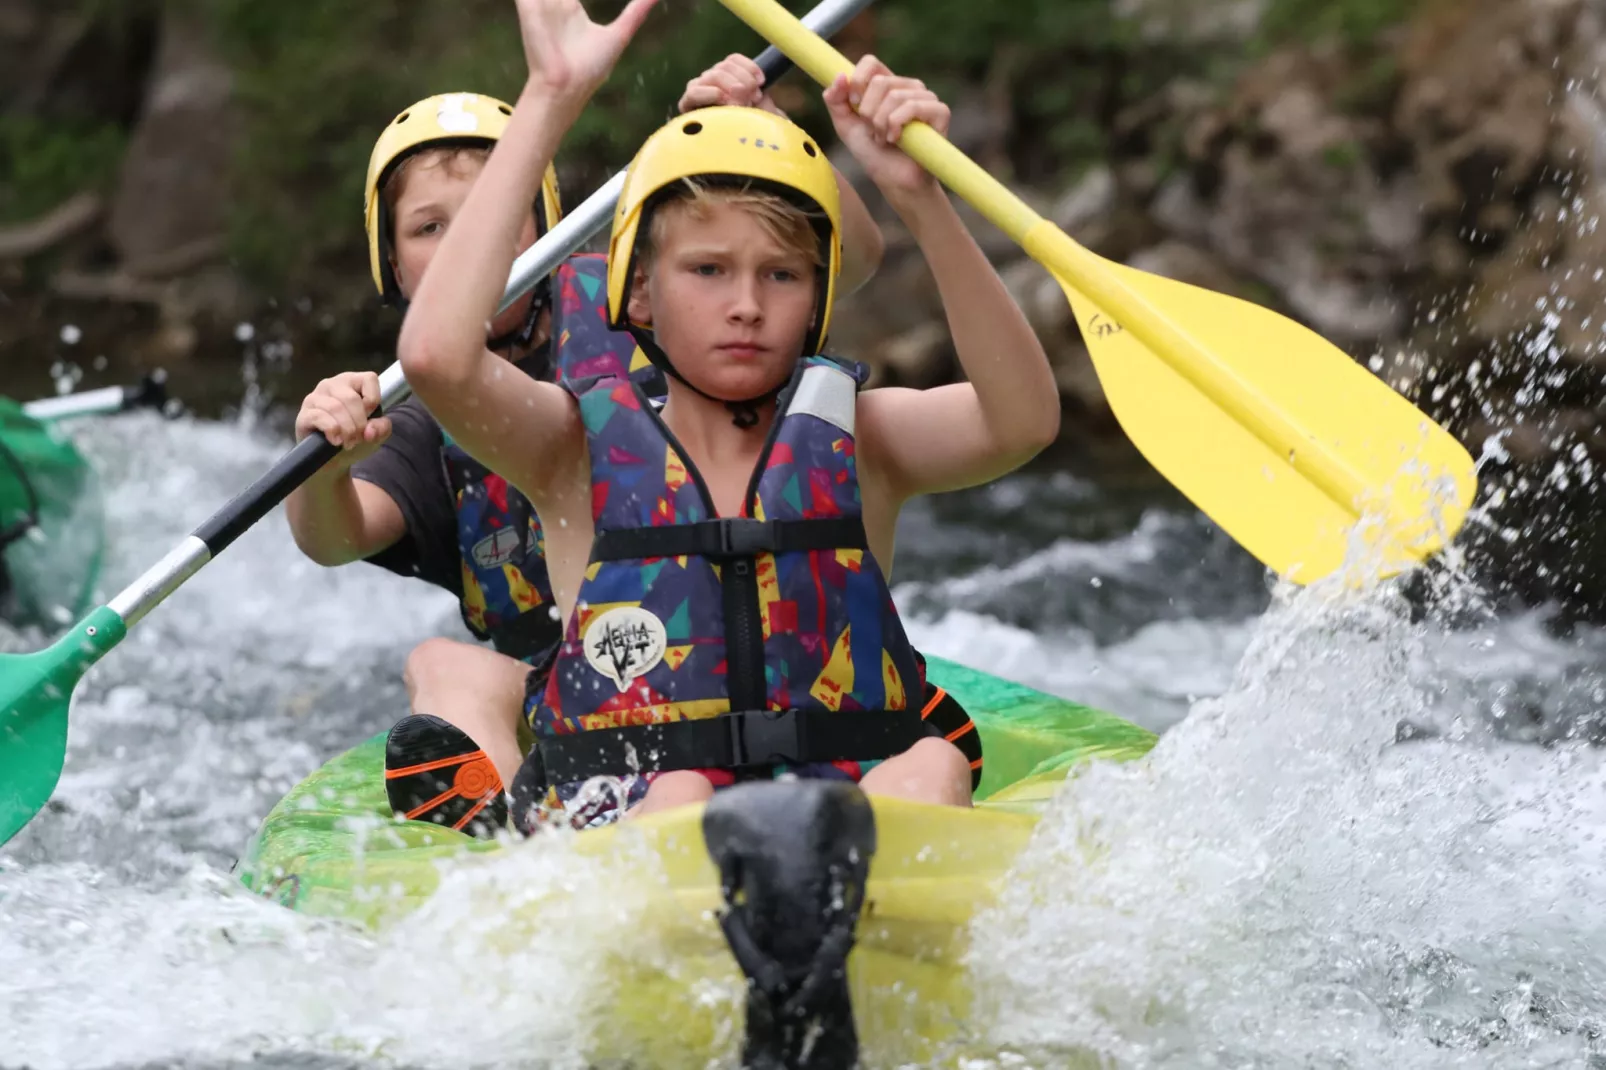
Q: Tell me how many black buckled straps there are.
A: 2